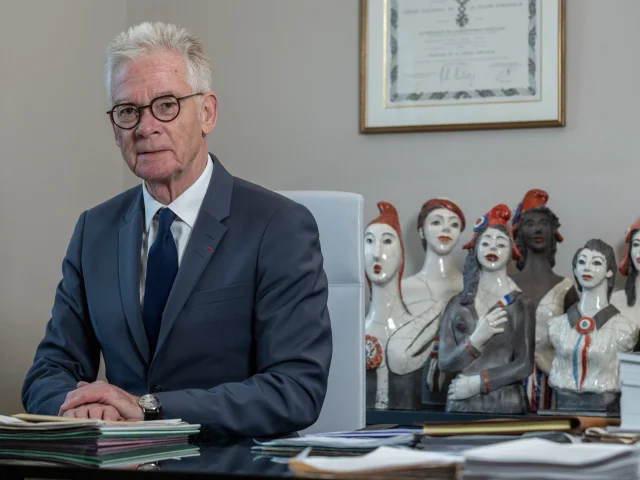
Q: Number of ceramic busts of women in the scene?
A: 6